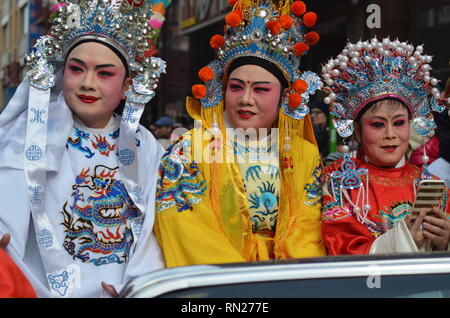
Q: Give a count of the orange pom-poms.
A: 13